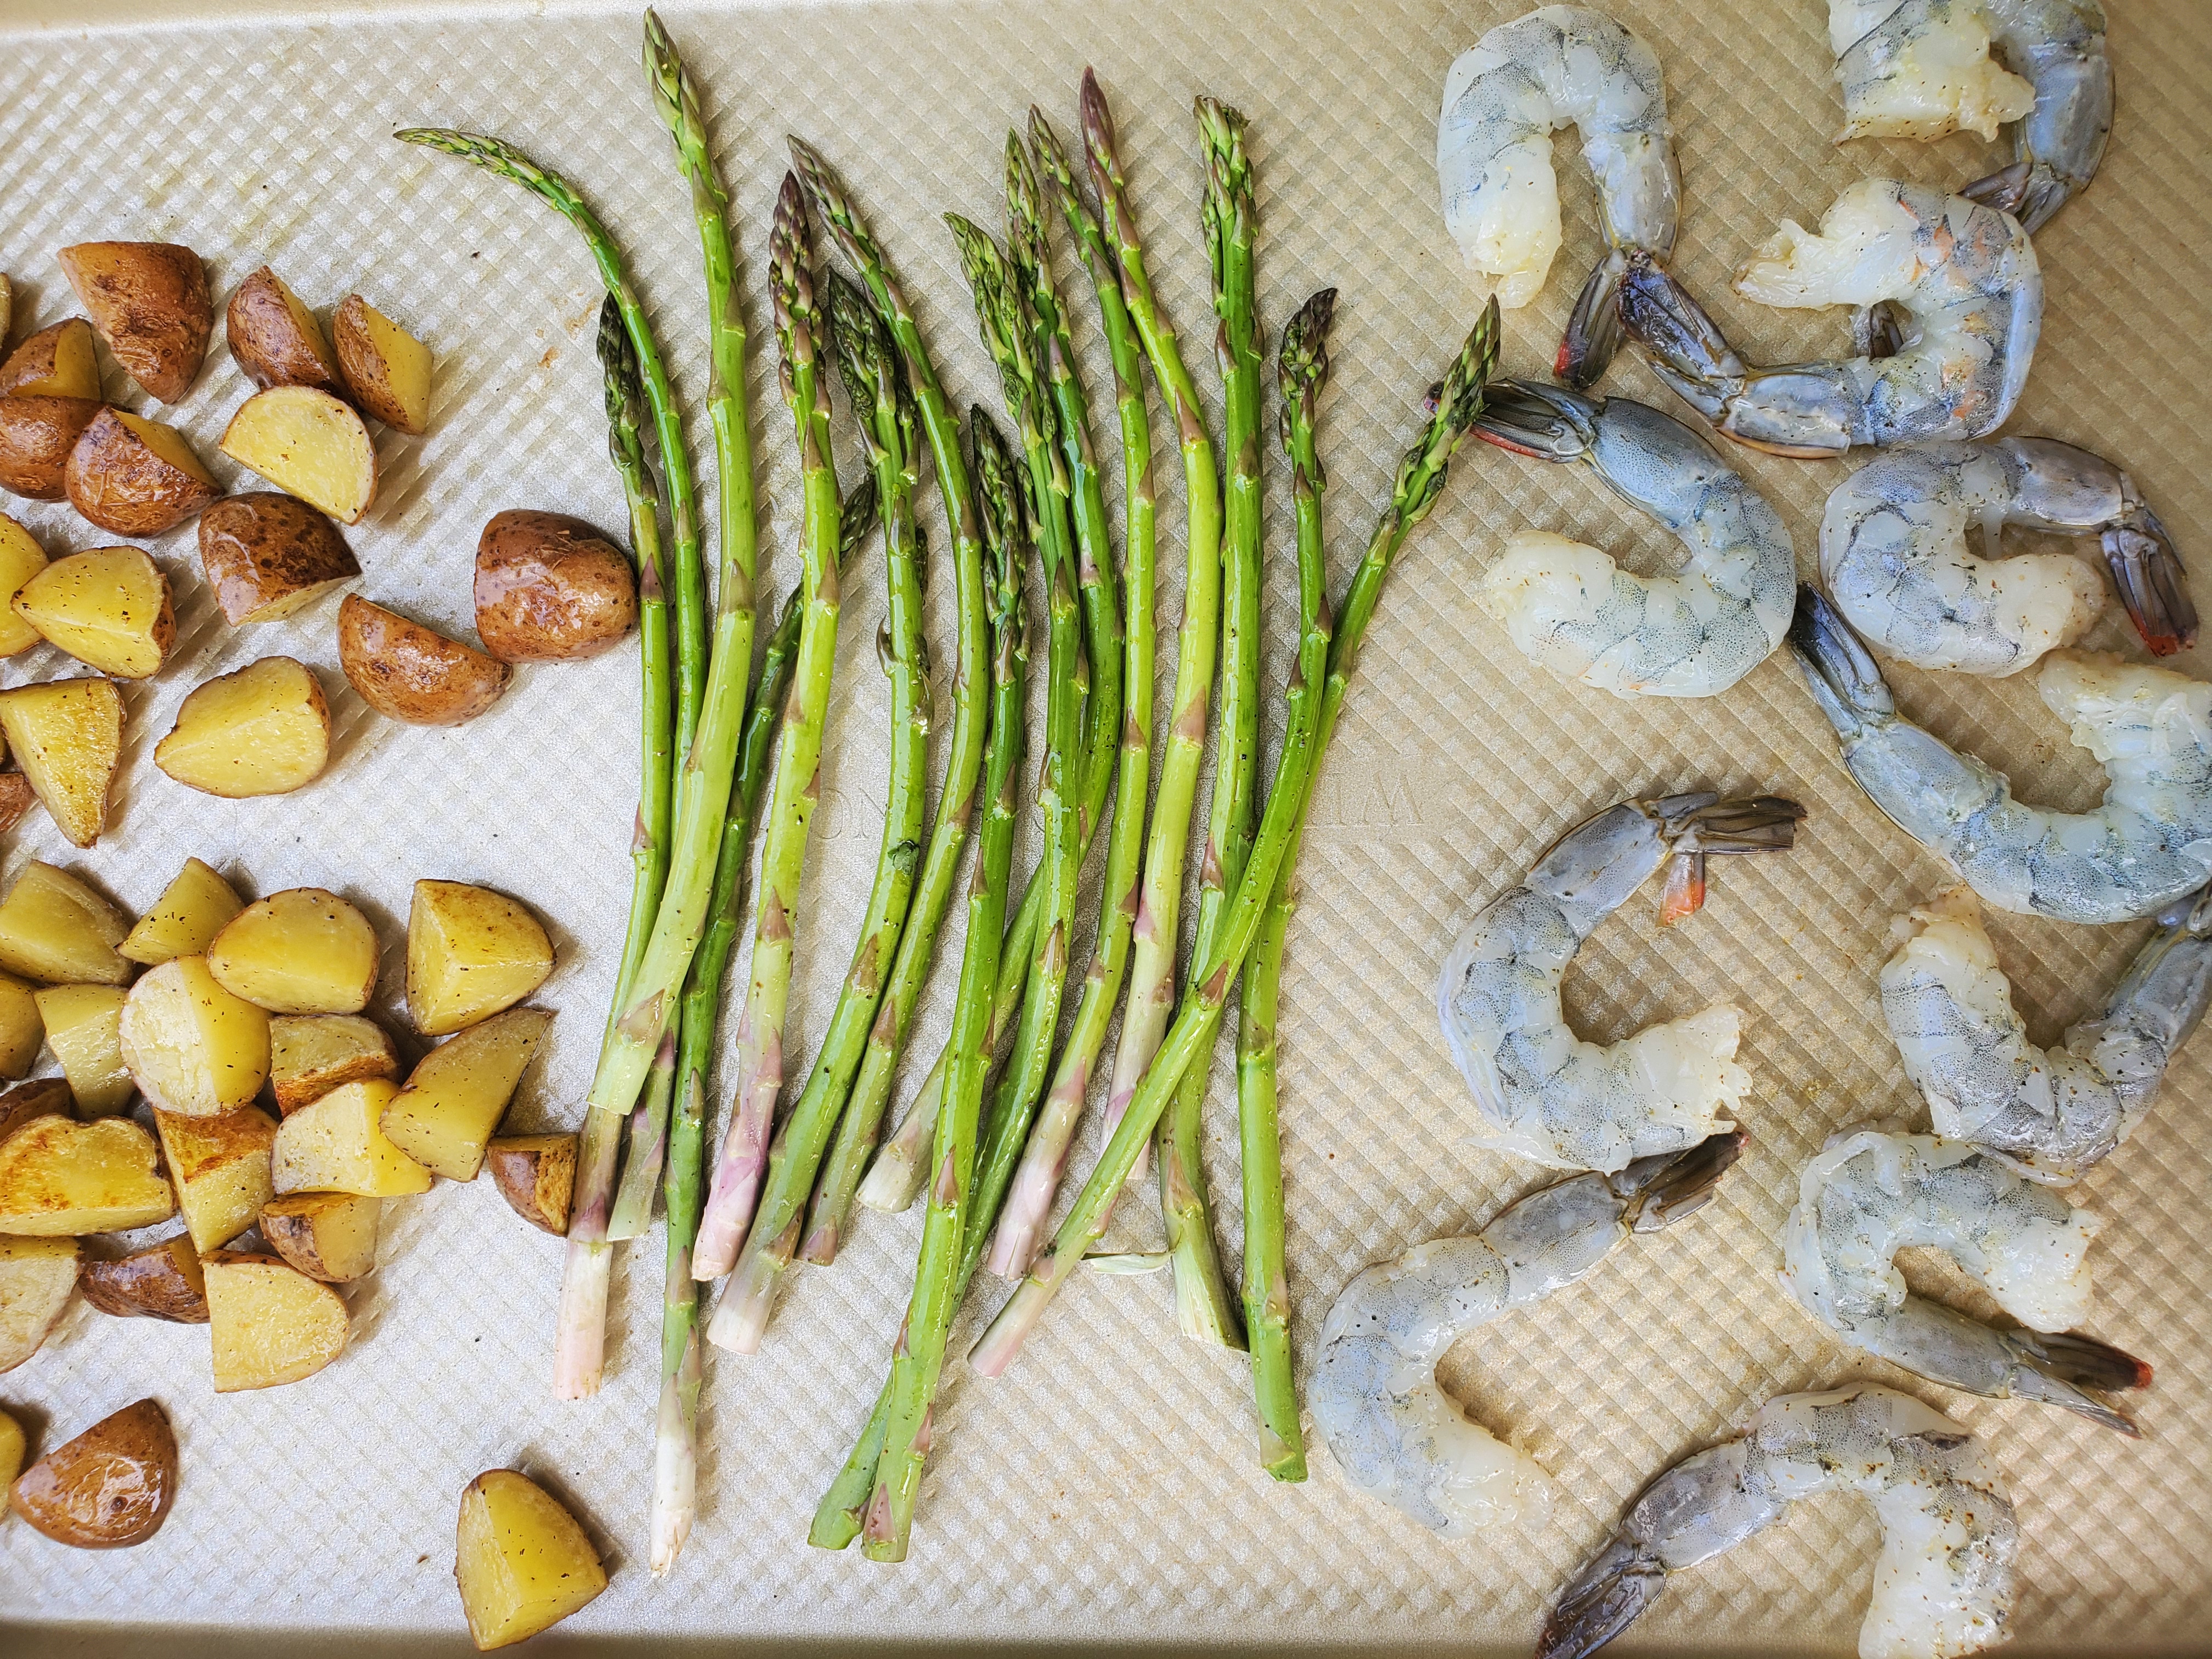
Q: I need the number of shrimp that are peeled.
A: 11